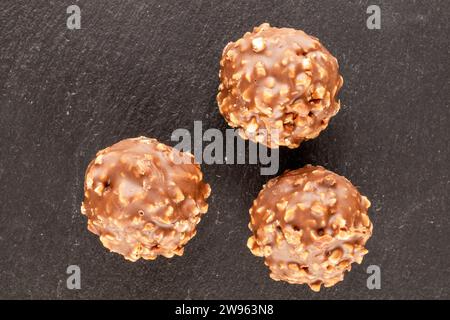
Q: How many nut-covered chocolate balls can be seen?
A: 3